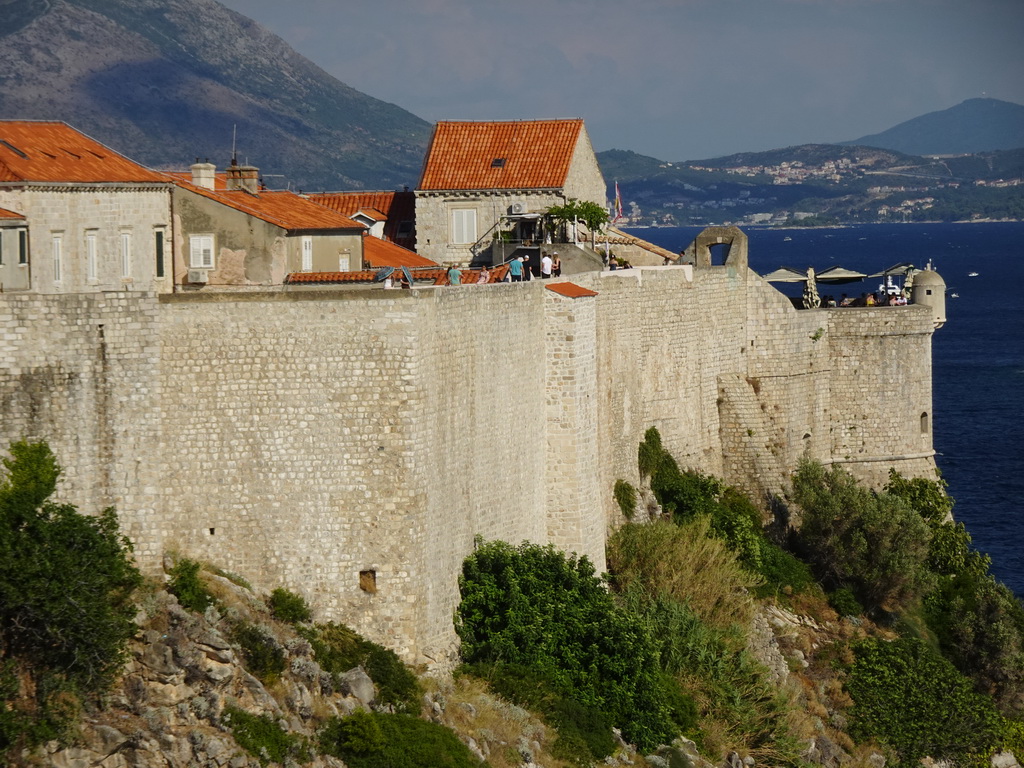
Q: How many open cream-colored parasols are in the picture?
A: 3